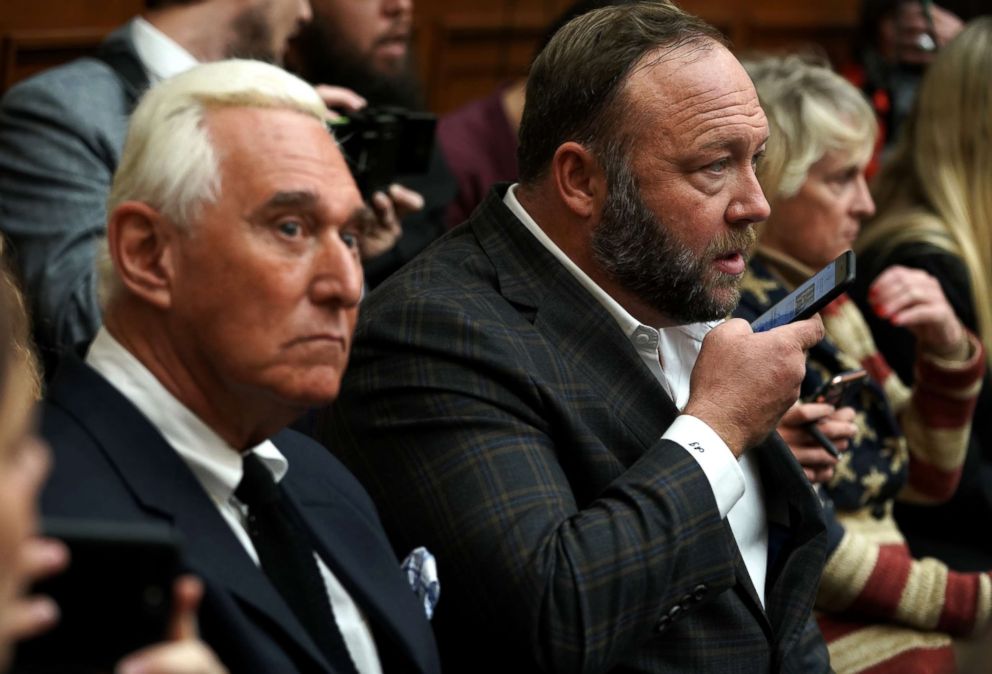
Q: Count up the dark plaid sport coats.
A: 1